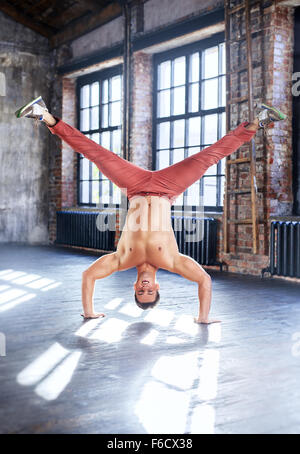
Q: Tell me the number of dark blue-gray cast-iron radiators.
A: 3